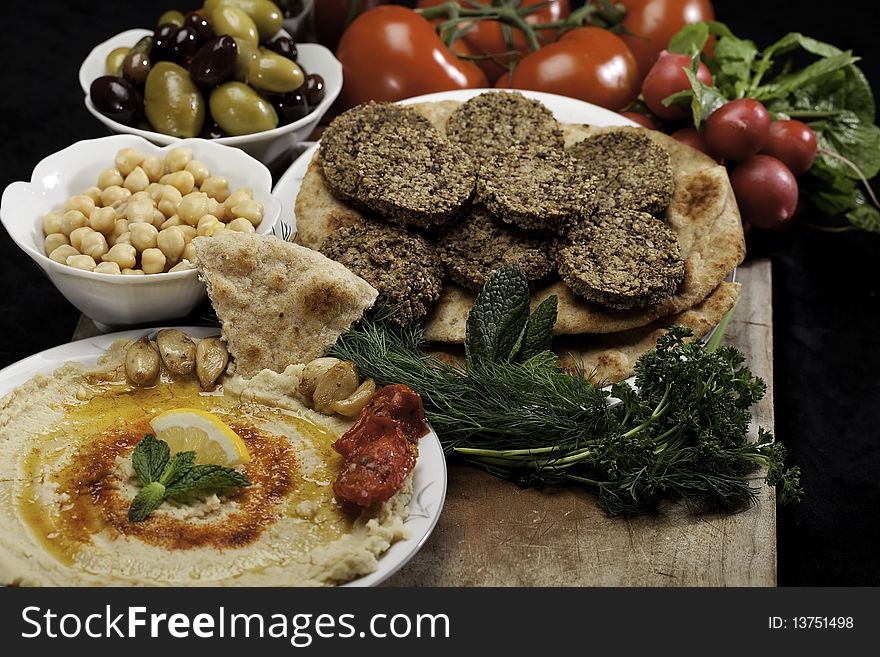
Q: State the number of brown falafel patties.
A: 8